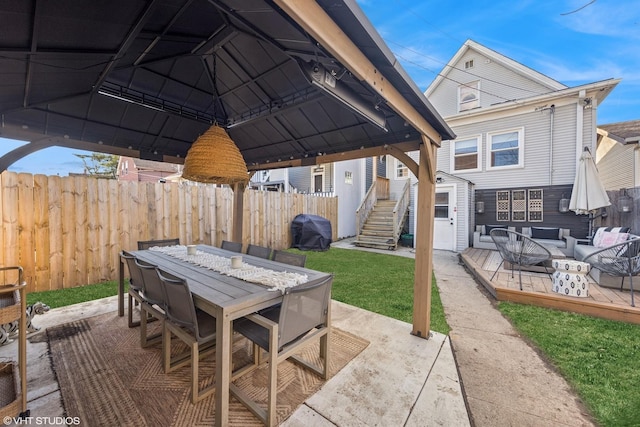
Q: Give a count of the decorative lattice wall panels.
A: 3